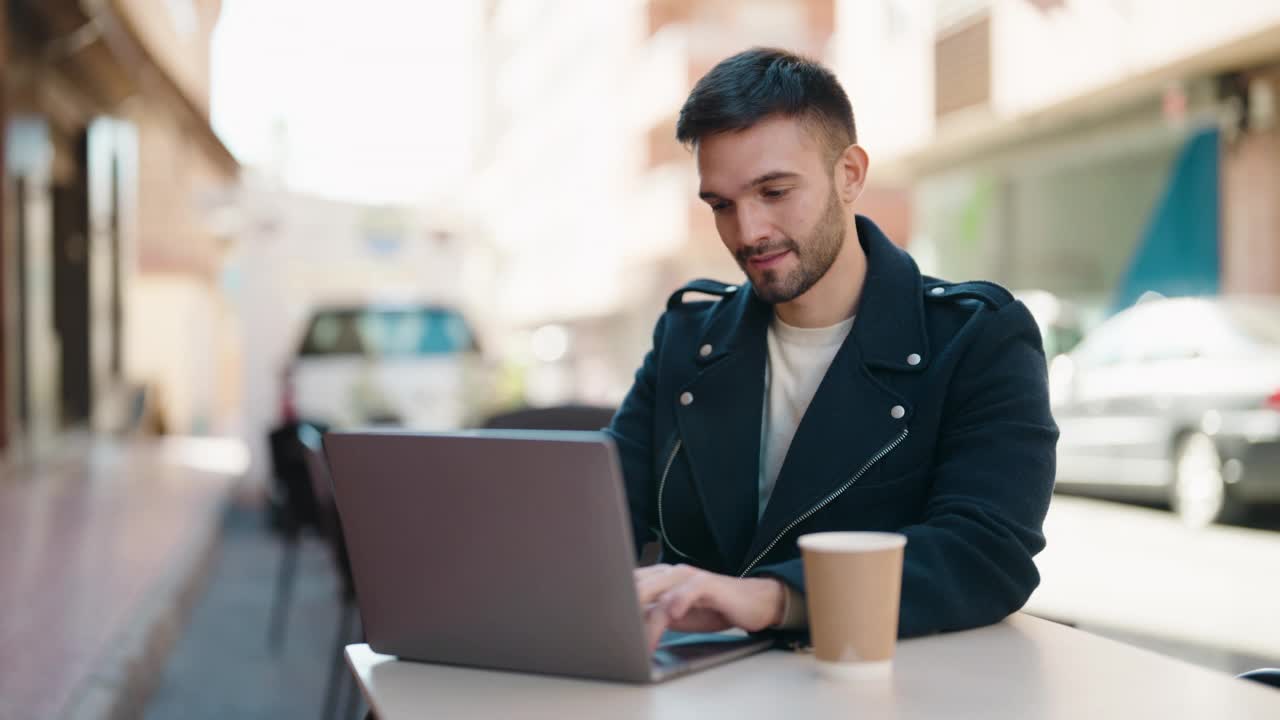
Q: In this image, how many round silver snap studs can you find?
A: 6